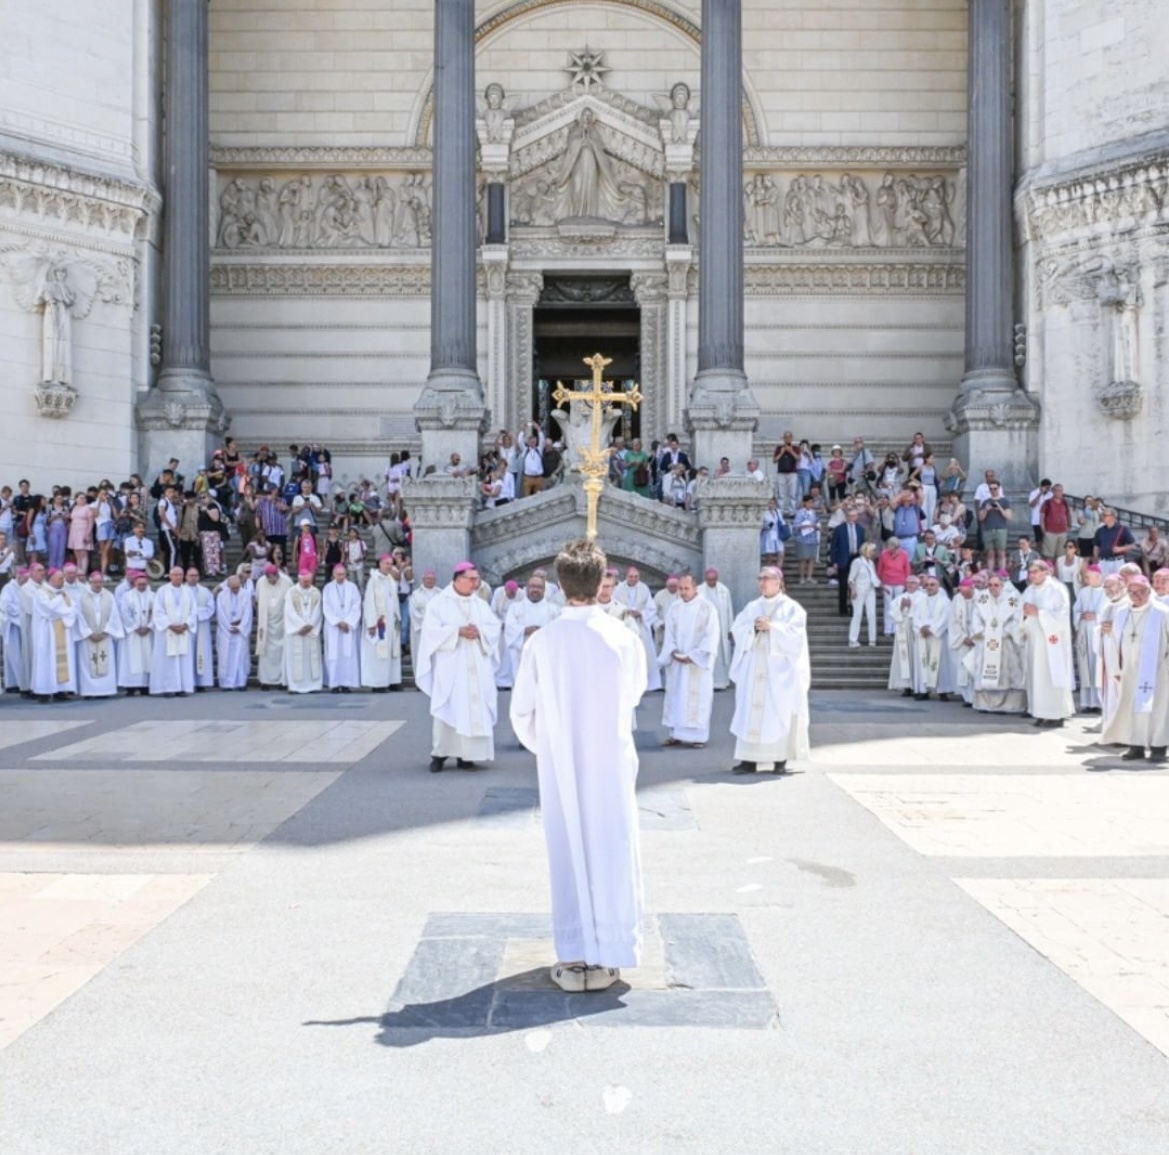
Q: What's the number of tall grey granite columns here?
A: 4